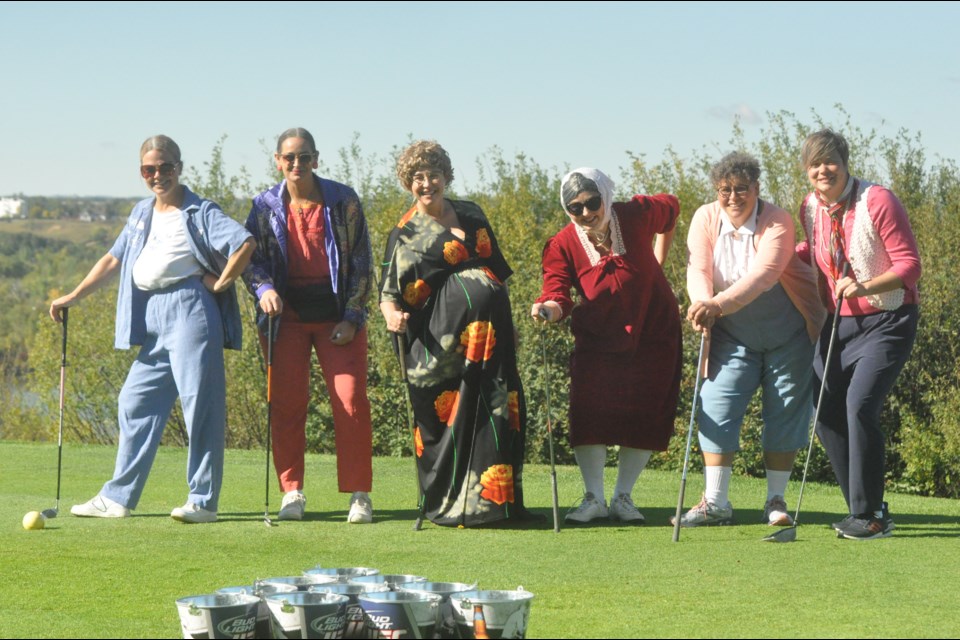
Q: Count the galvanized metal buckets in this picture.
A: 10